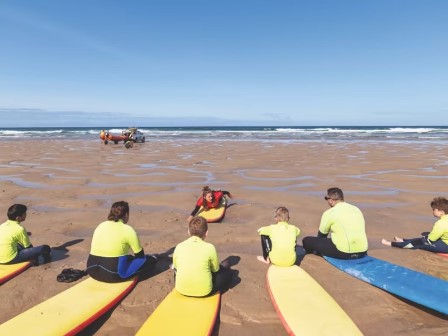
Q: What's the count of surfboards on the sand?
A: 7